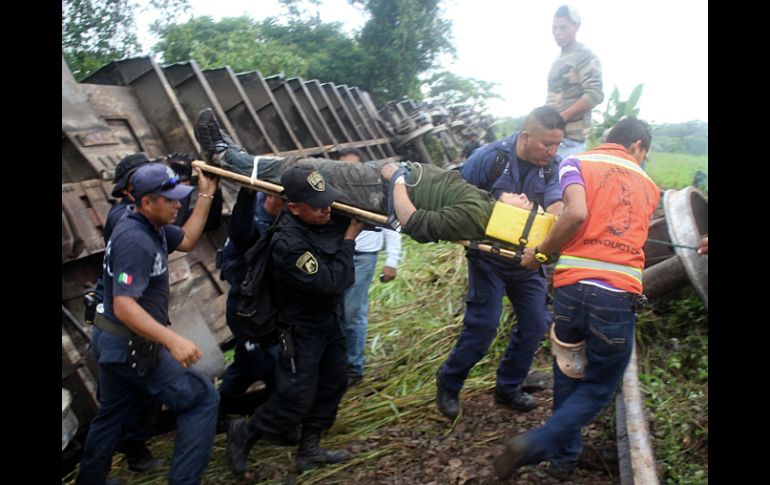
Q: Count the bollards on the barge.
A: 0